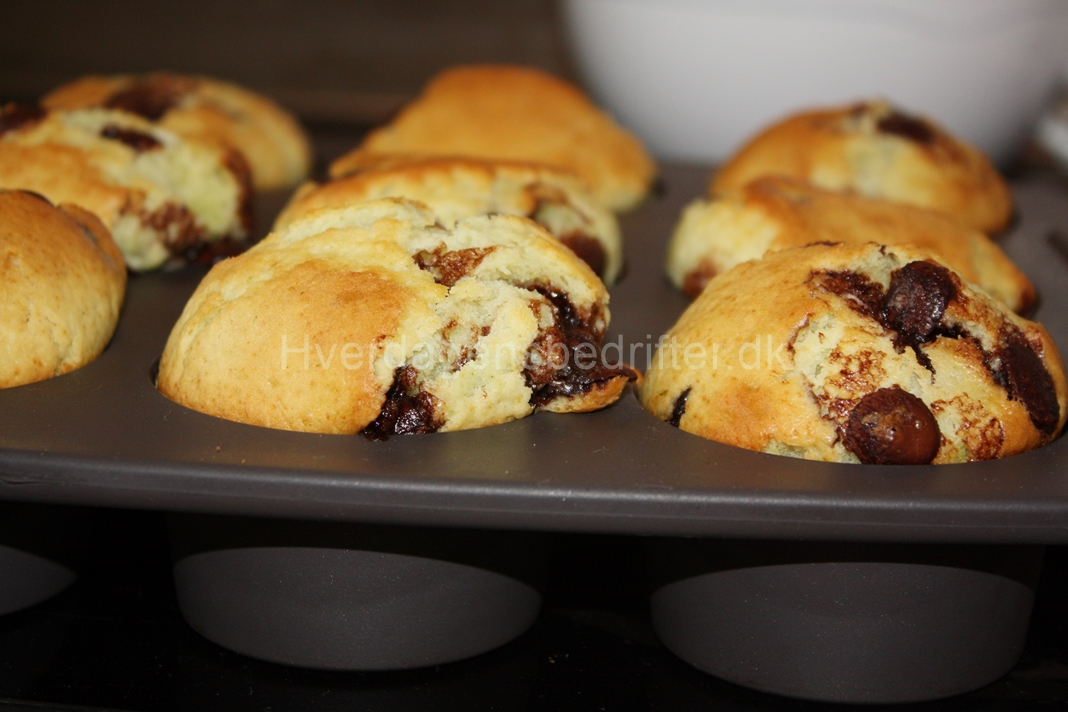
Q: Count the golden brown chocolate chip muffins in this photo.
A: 9